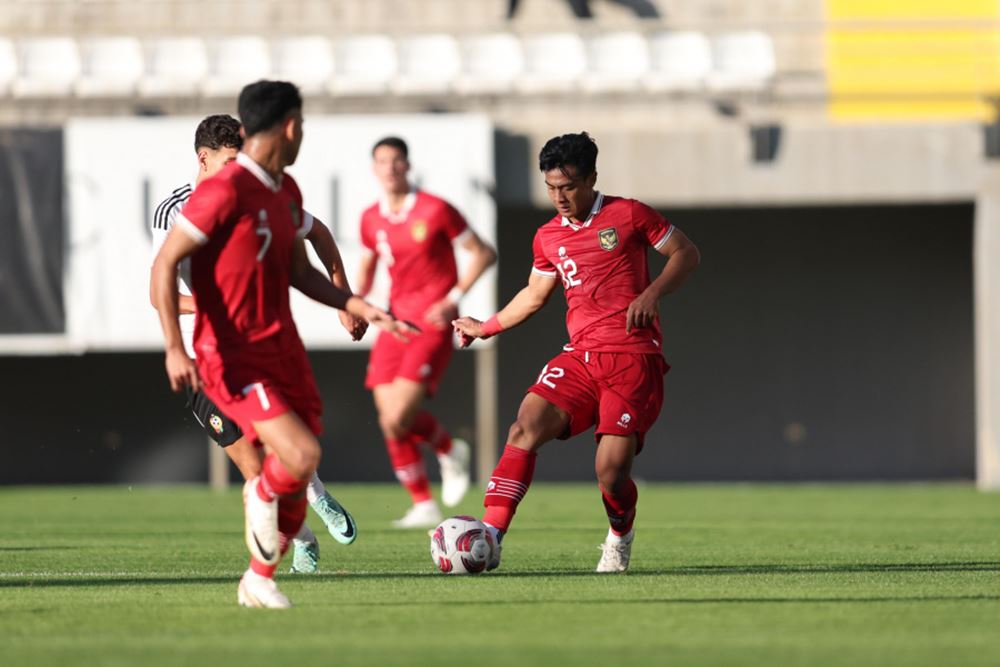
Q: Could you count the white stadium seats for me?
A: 13